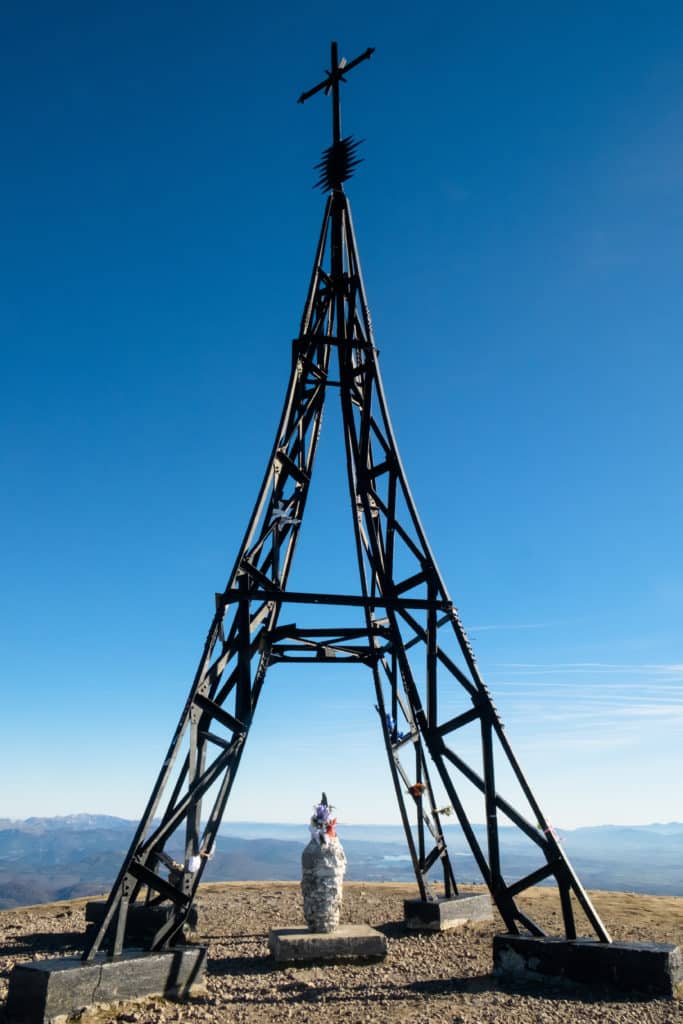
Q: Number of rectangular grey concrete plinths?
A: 5